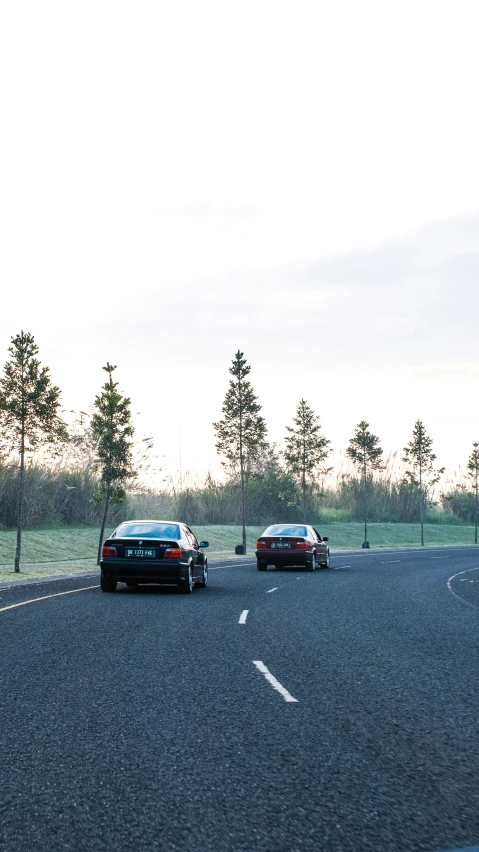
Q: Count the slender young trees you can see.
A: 7